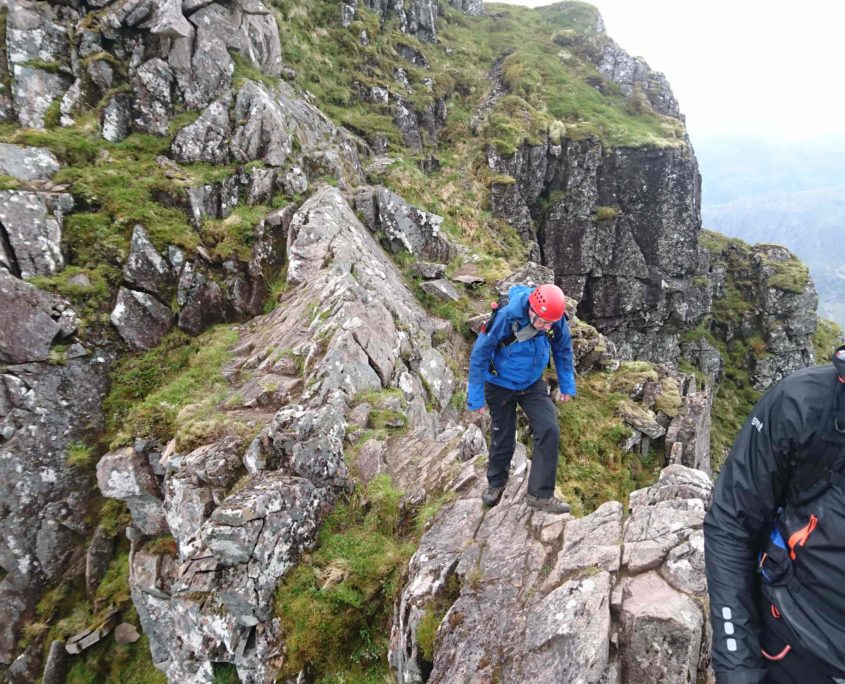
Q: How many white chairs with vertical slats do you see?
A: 0